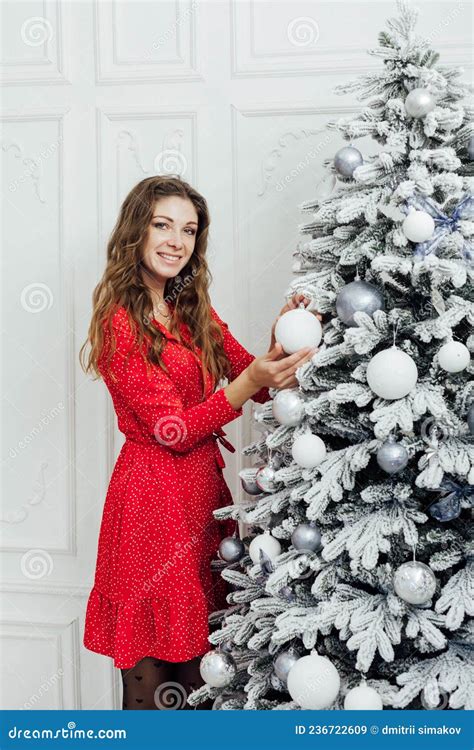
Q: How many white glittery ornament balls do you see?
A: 8